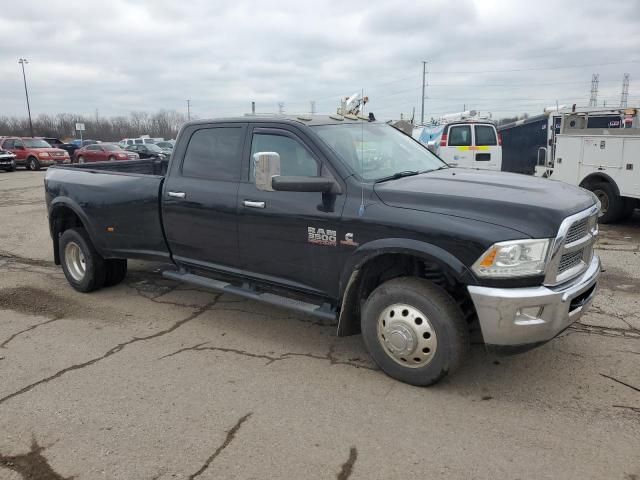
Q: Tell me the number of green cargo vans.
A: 0